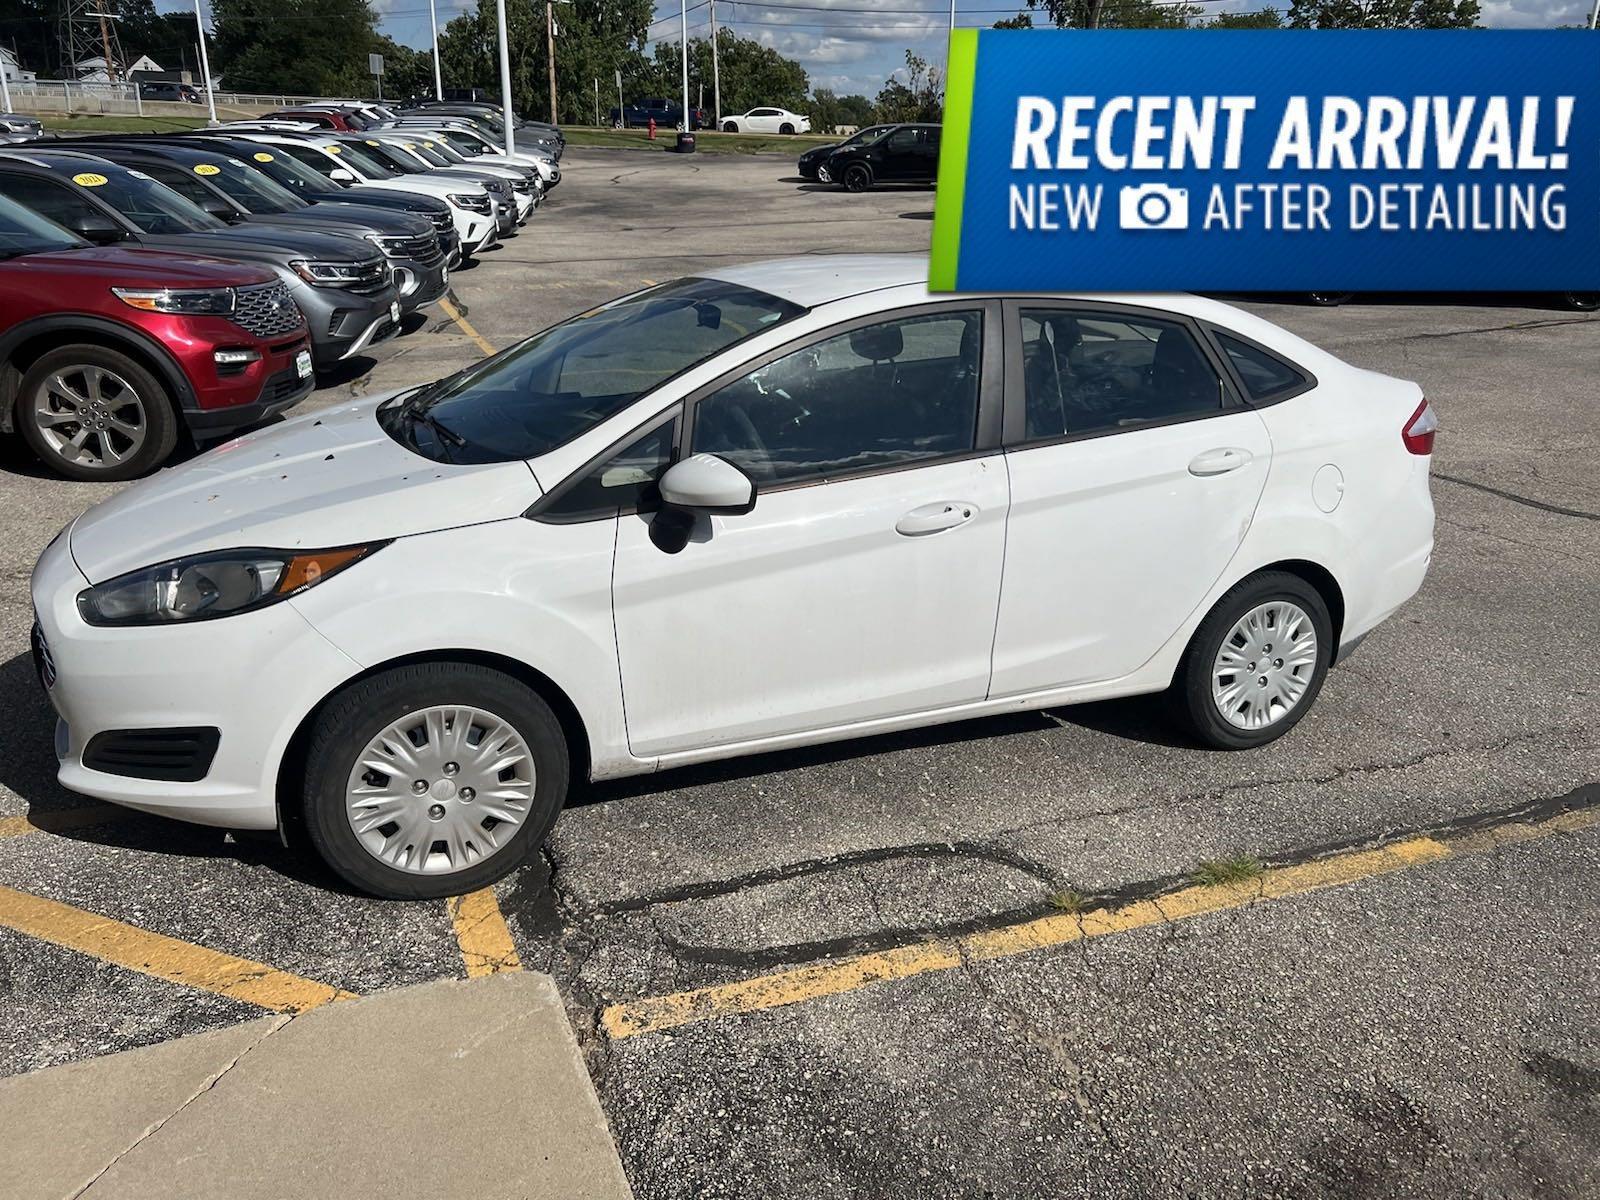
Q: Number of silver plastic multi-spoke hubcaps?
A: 2